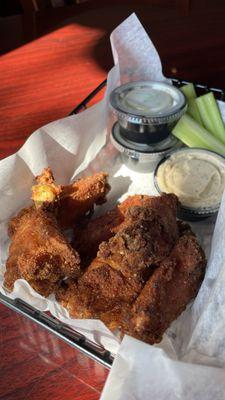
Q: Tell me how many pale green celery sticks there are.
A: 3